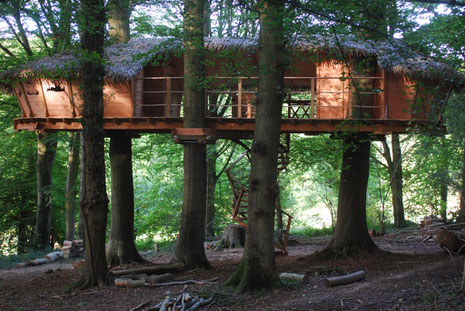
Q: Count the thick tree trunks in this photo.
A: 5